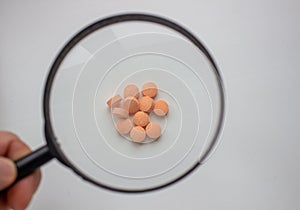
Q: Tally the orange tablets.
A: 11